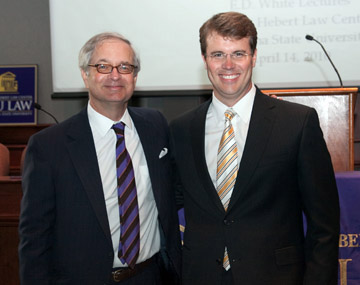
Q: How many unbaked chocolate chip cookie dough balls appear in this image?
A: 0